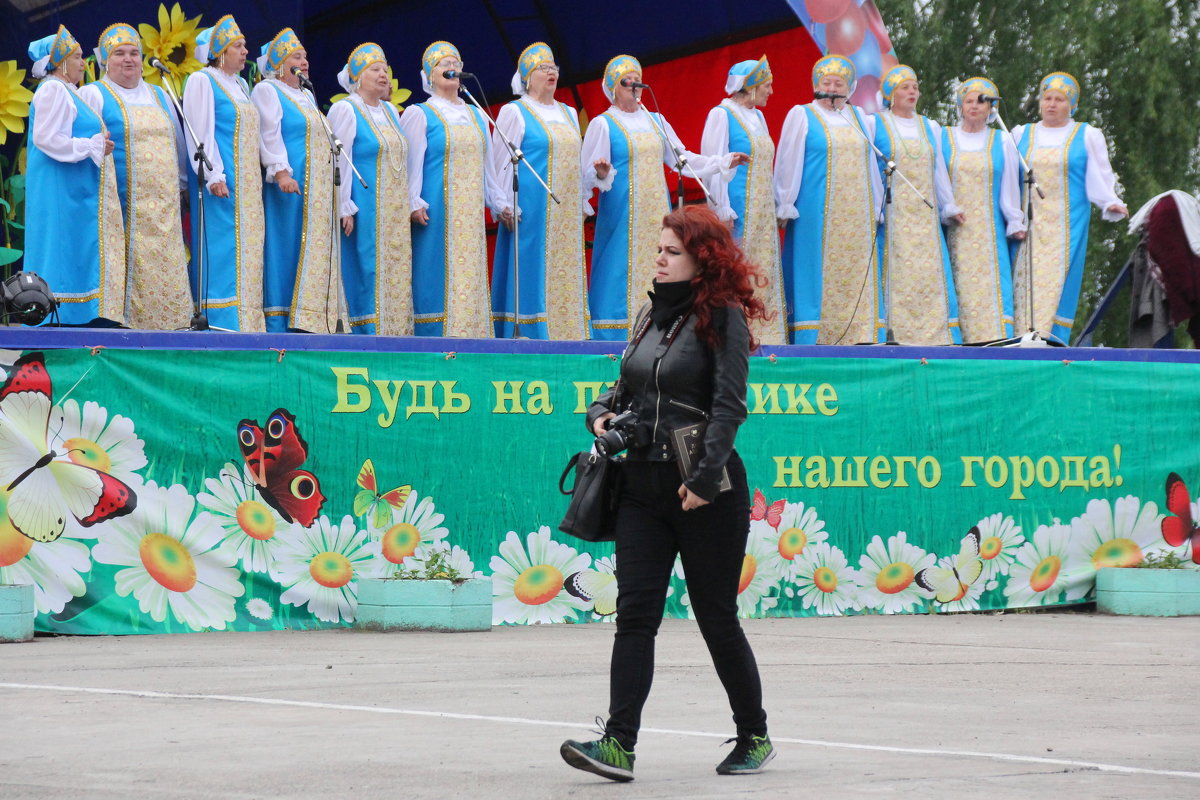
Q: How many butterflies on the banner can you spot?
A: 7